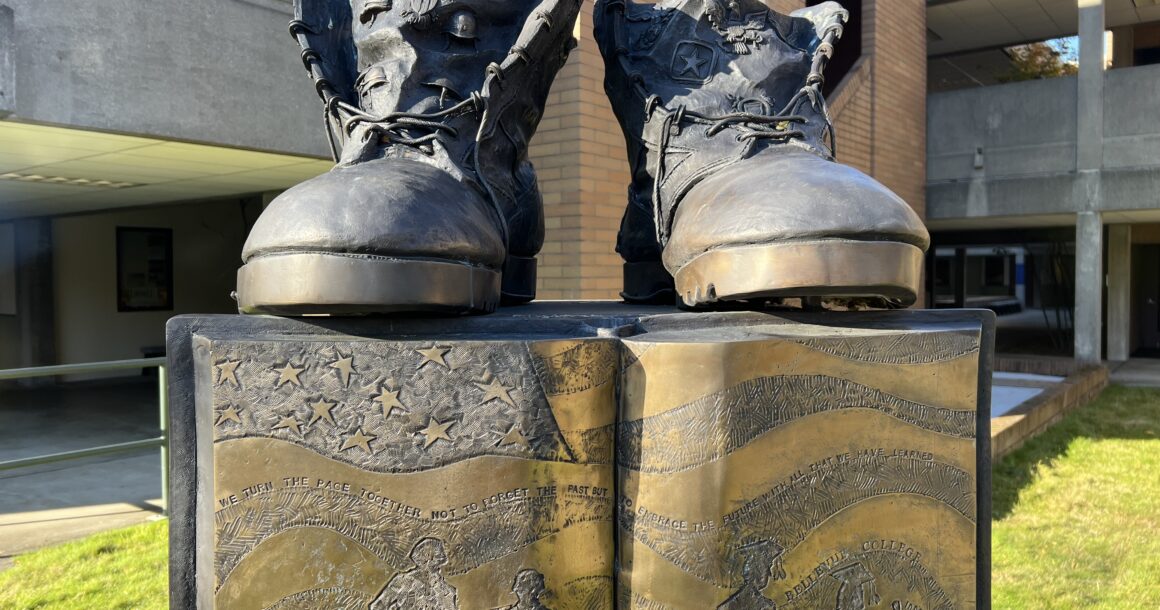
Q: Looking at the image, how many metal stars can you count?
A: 13